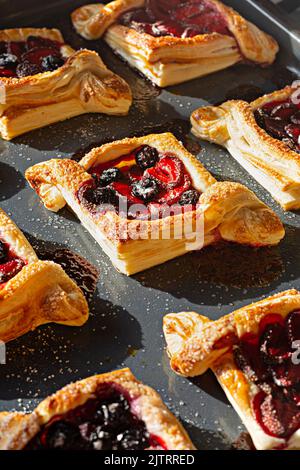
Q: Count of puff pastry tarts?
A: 7